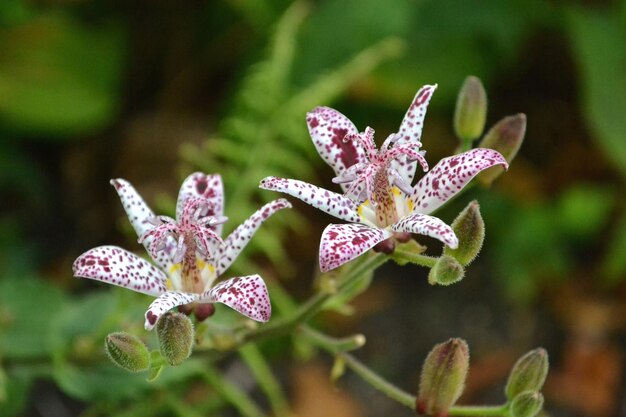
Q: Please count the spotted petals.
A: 12